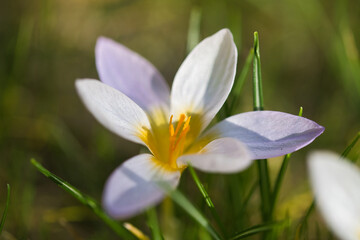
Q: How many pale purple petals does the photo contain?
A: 3